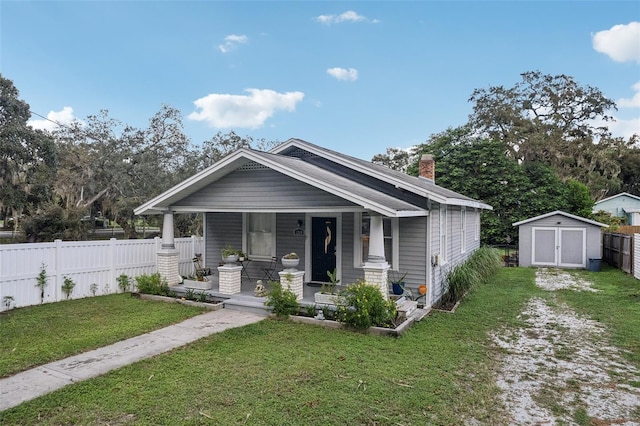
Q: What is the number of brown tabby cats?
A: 0